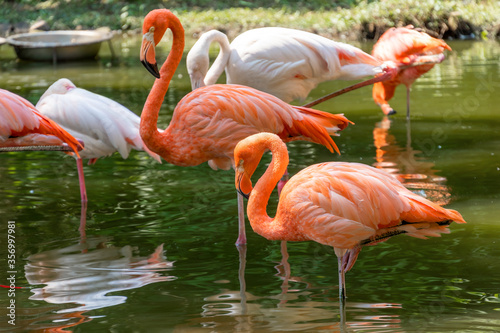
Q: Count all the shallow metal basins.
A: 1